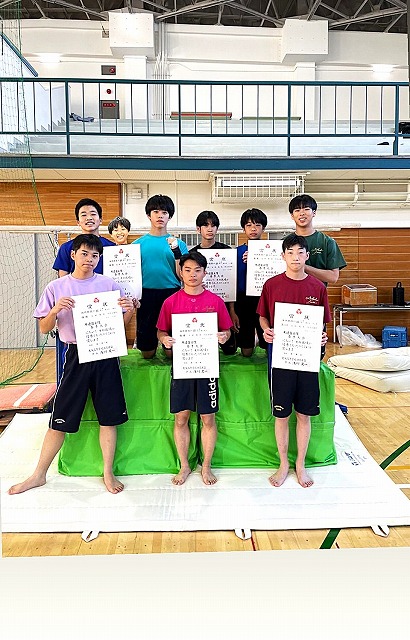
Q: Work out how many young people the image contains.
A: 9